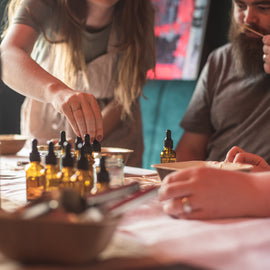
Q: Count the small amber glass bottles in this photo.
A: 10